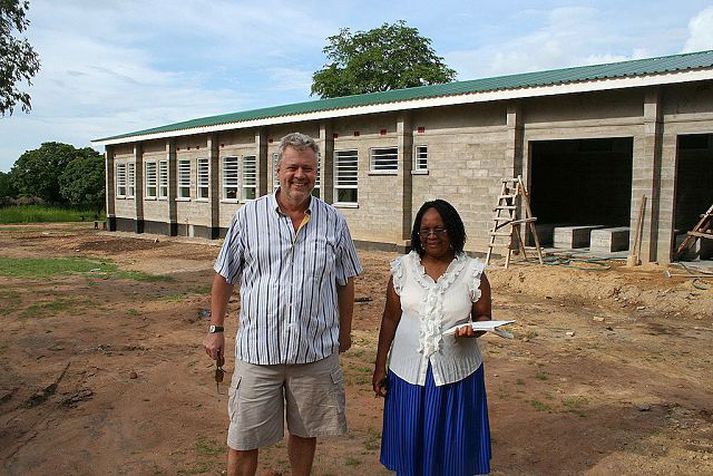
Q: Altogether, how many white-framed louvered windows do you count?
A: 13